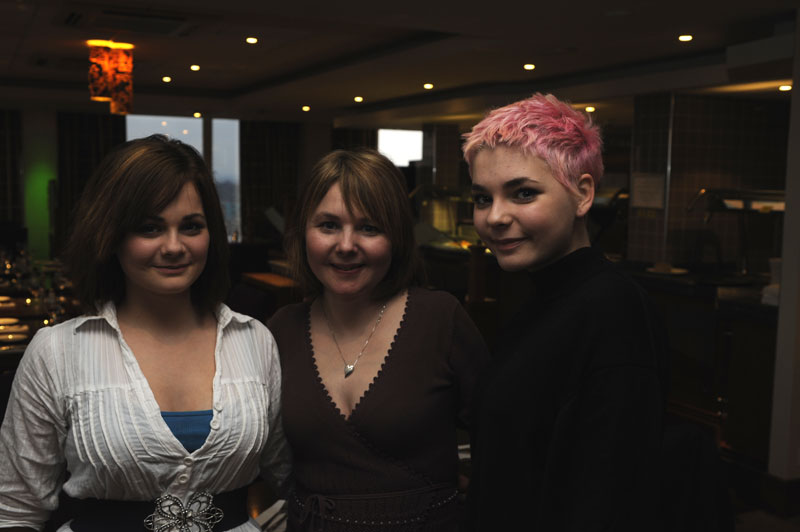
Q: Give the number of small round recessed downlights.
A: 11